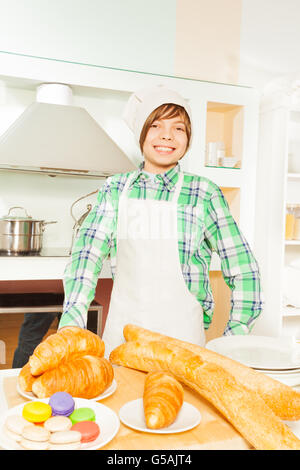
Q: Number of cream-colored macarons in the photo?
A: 4